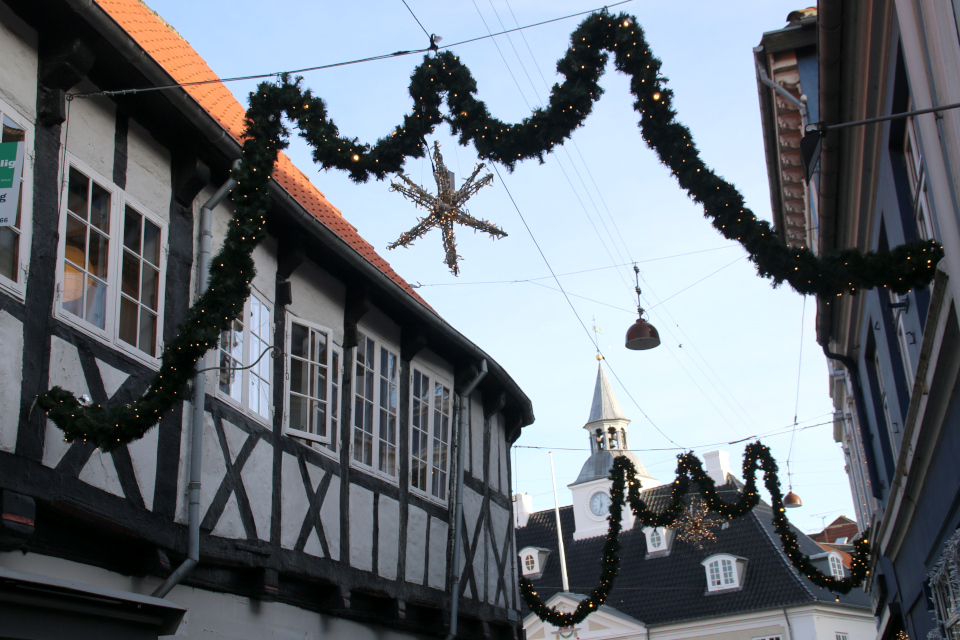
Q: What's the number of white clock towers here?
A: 1